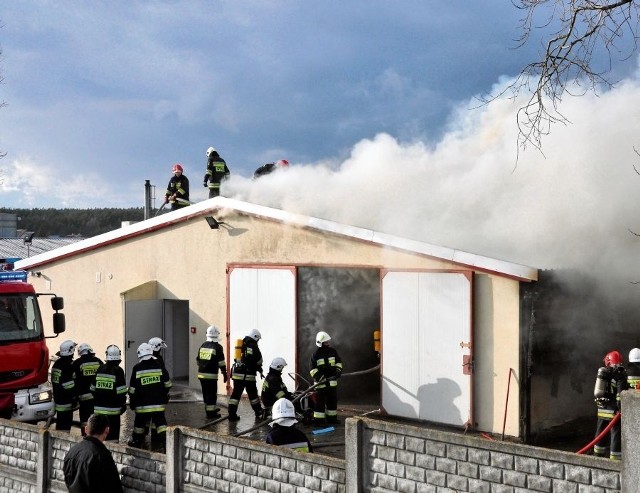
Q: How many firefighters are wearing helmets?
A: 15